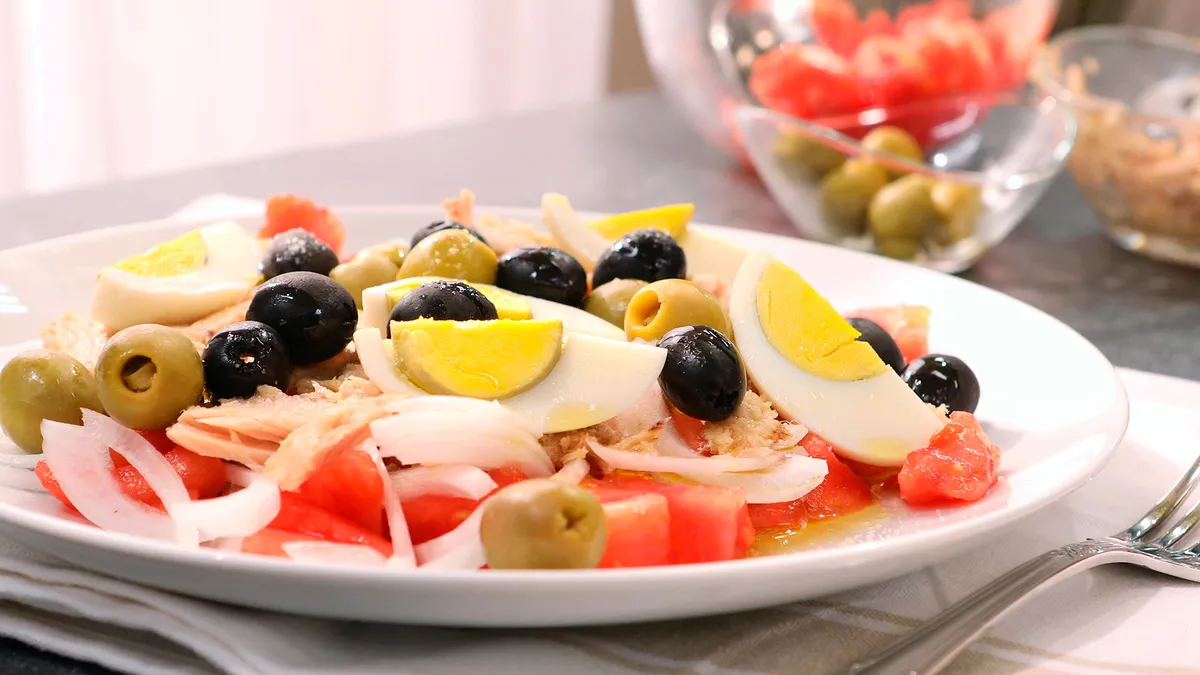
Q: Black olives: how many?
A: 10